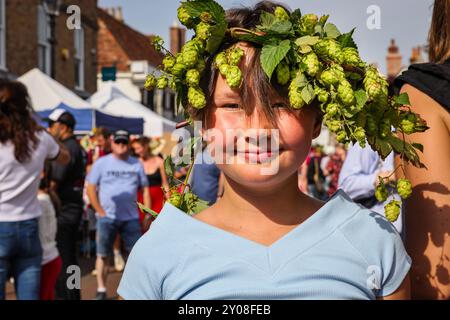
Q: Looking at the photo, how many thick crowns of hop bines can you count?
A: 1